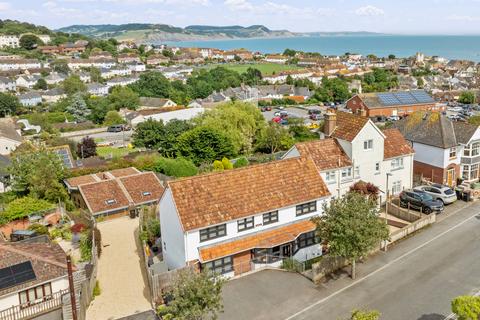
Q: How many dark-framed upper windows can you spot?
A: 4